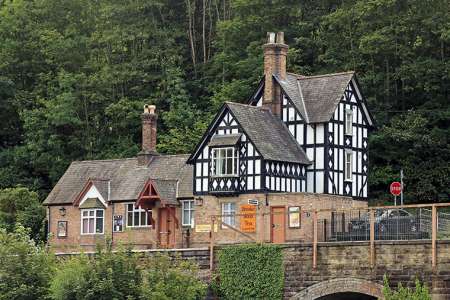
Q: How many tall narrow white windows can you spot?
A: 2